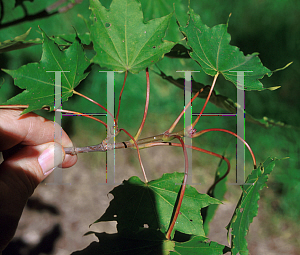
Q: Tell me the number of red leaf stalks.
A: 10